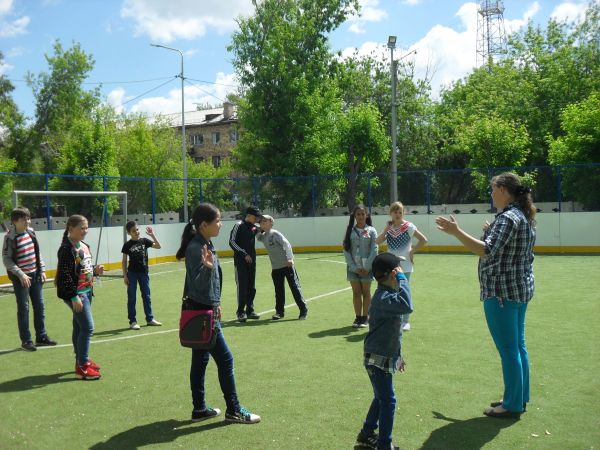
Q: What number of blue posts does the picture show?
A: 10